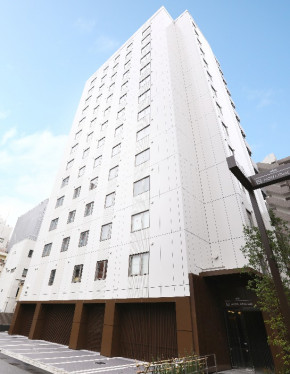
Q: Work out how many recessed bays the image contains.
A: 4